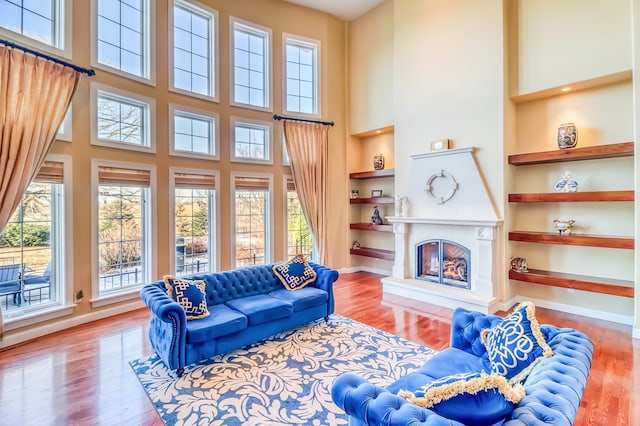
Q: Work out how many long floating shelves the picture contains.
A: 8